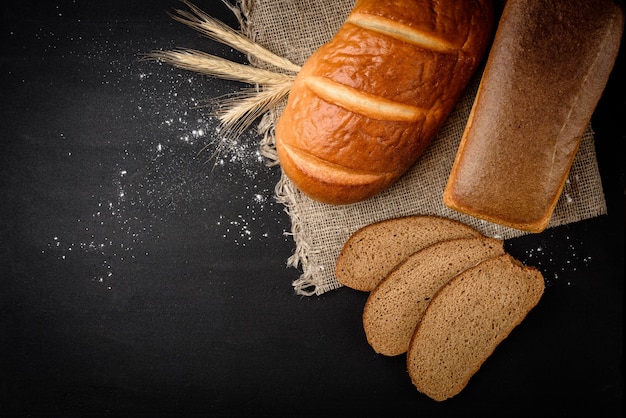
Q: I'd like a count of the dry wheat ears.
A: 3